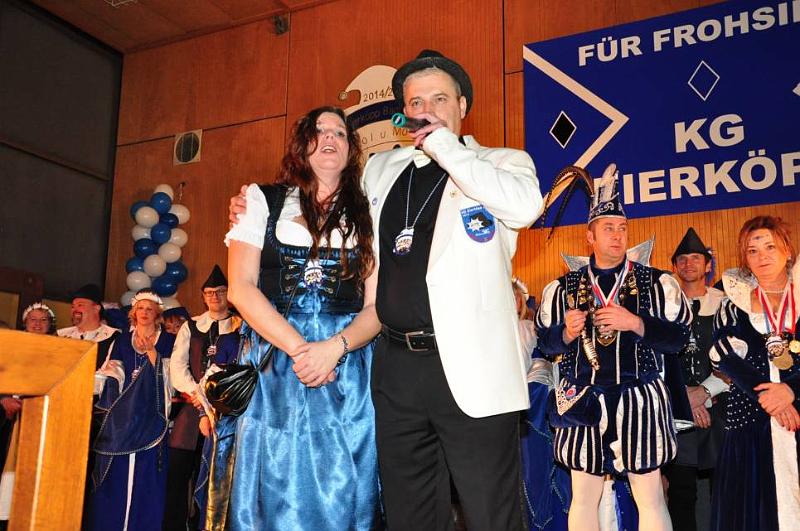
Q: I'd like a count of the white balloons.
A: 10